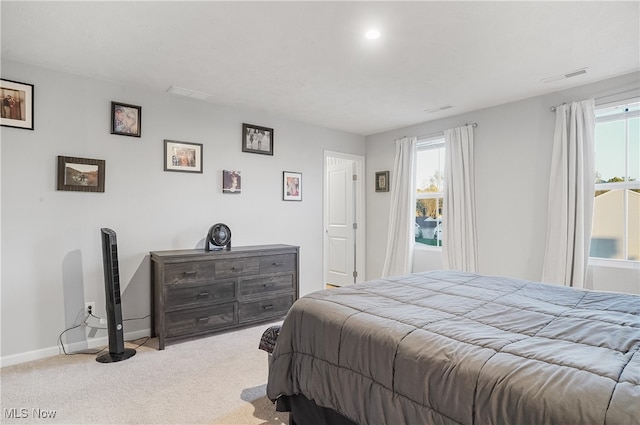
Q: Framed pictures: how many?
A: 8